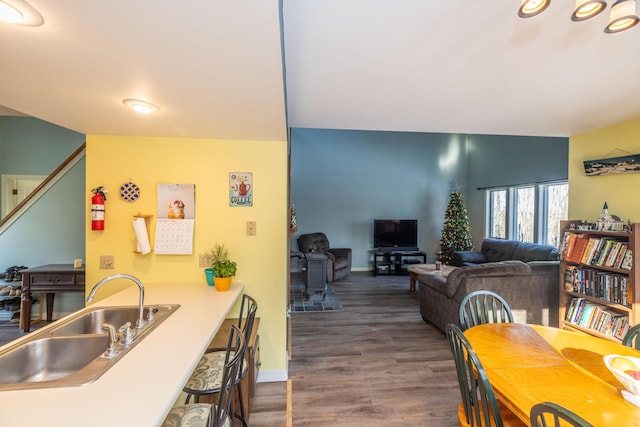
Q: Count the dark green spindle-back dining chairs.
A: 4